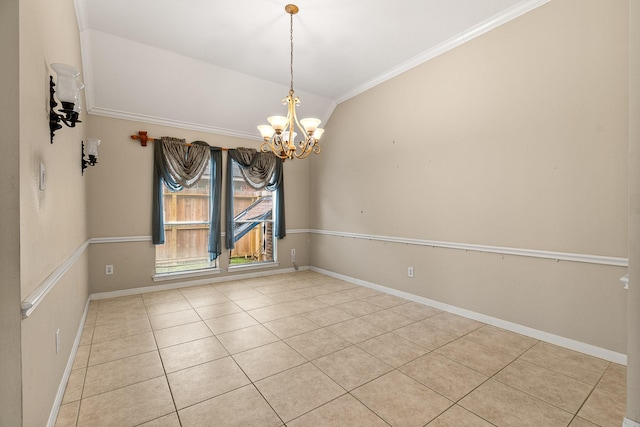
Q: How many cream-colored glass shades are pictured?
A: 5